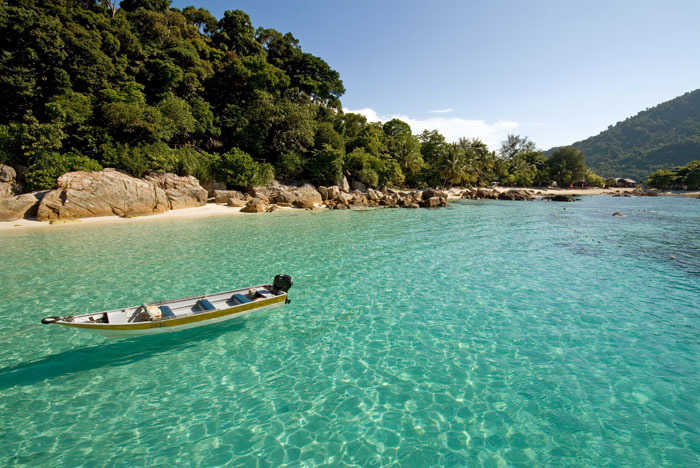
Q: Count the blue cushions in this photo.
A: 3